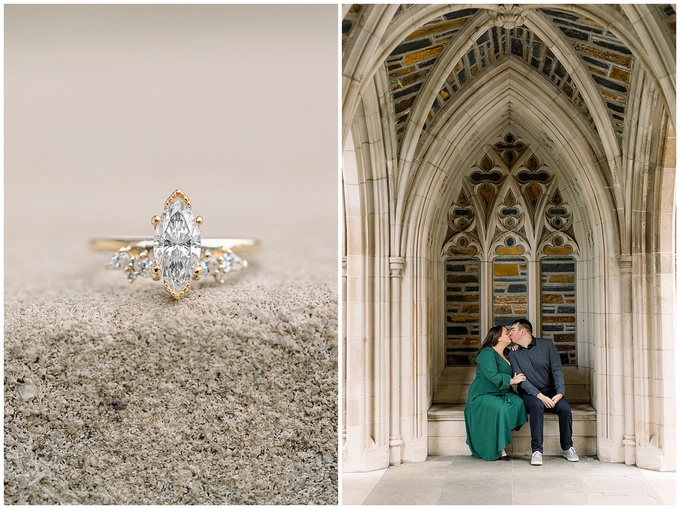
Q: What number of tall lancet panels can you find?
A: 3